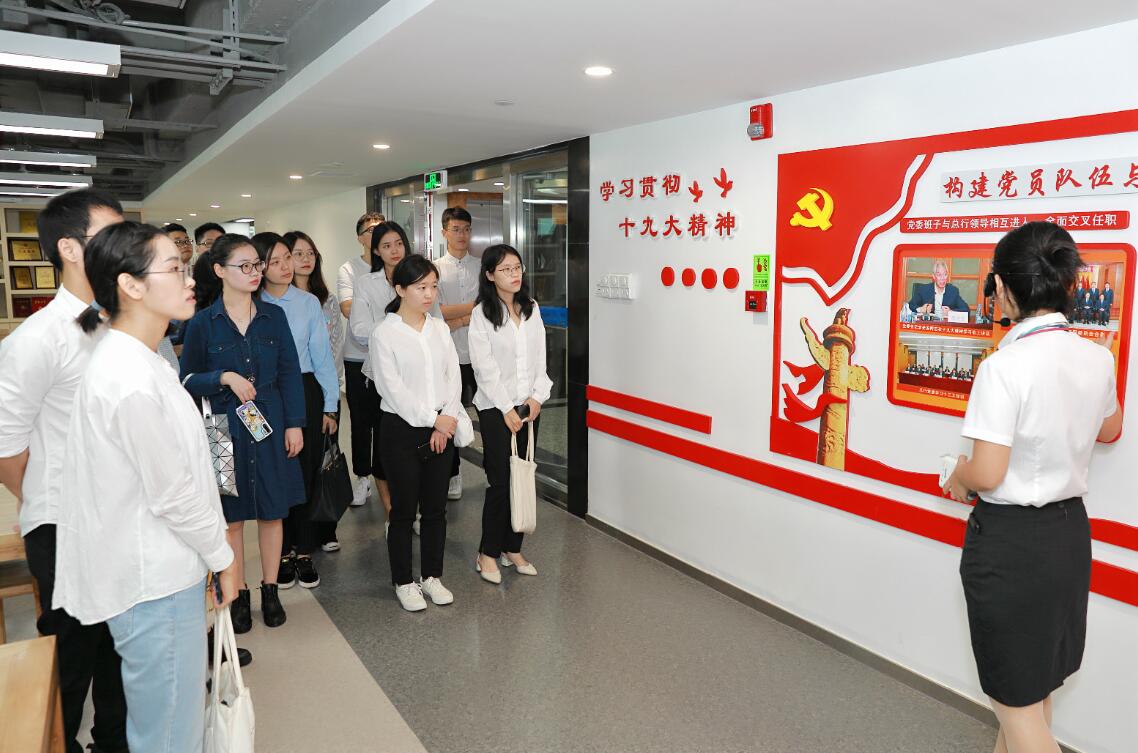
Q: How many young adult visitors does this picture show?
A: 12